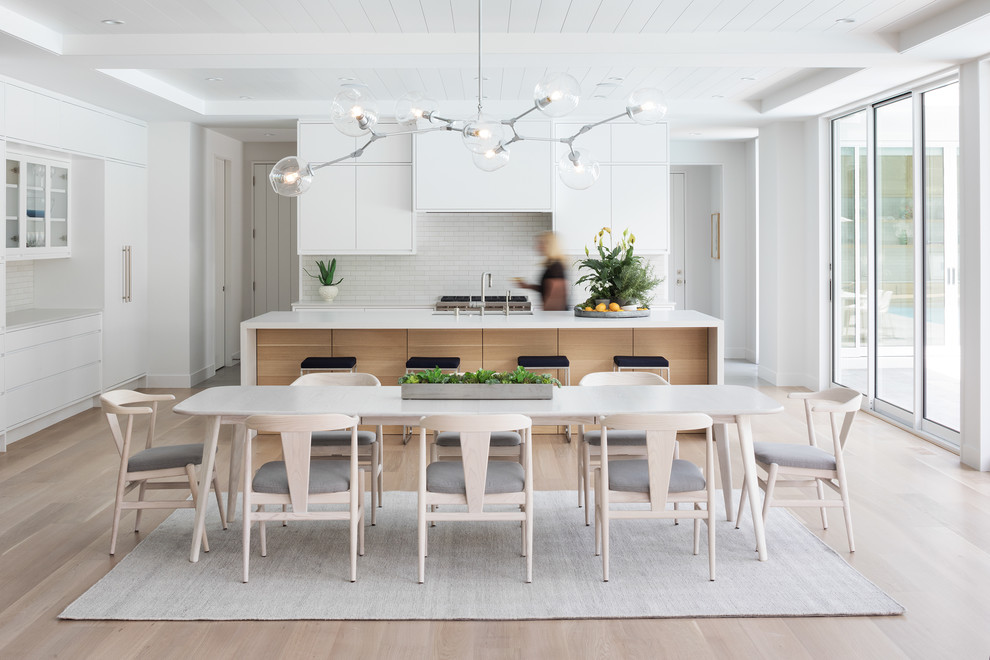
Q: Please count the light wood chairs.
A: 8